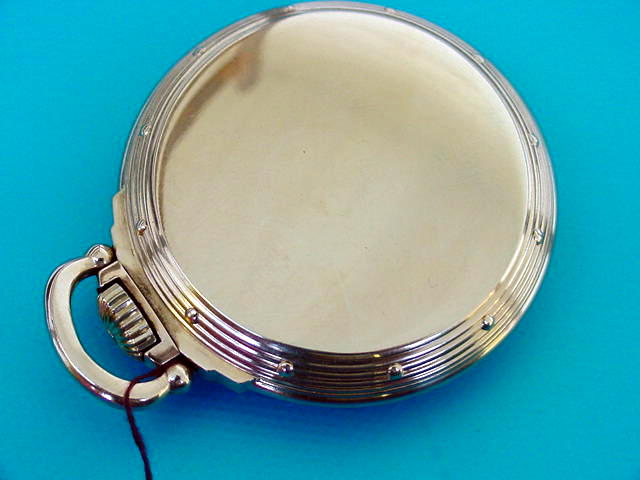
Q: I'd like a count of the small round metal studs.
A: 12